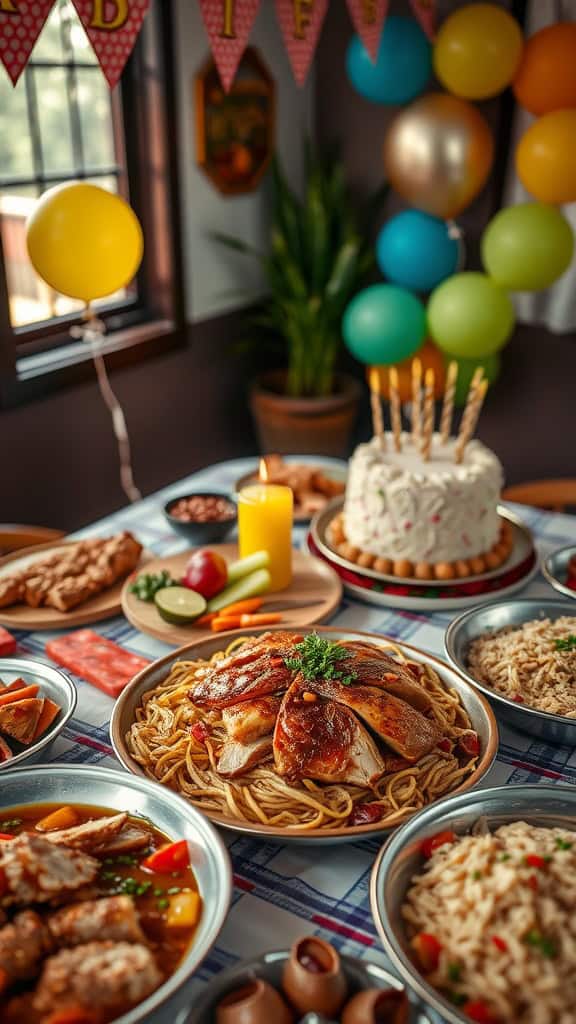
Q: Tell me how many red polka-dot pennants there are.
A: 6